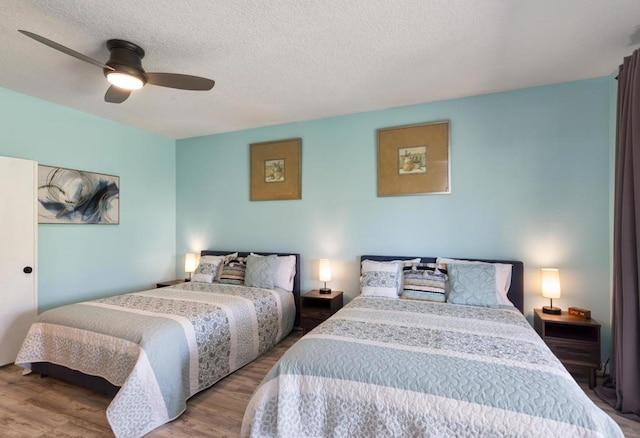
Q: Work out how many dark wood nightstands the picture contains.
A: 3